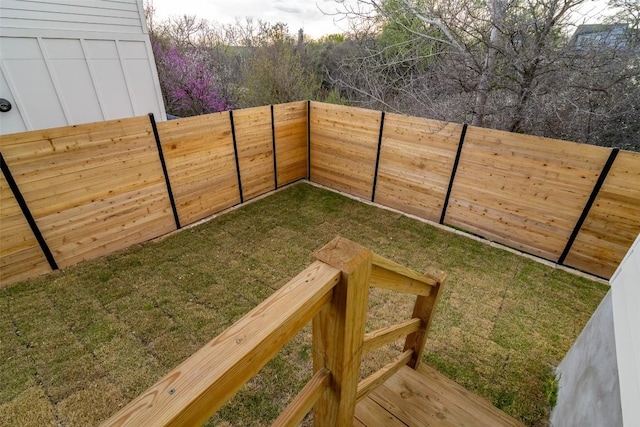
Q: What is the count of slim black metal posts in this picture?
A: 8